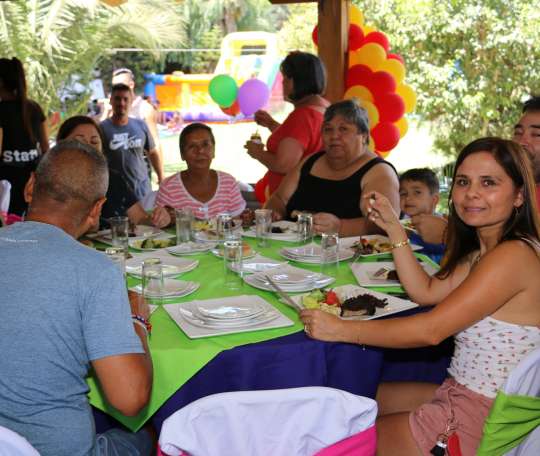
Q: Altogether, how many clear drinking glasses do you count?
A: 9